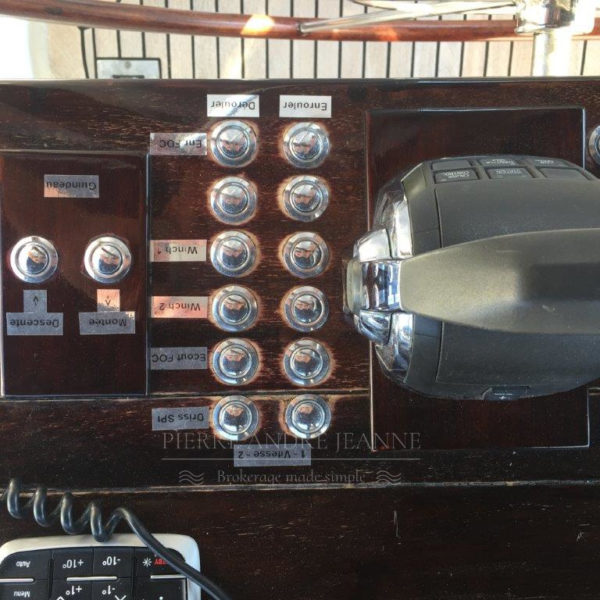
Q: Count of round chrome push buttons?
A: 14